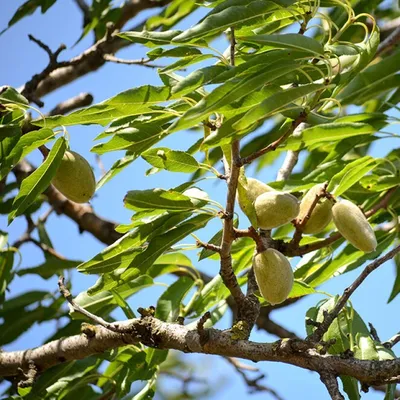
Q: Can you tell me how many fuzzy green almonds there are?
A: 6